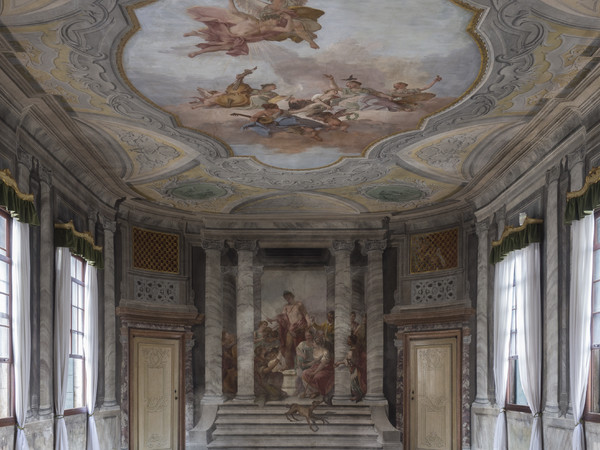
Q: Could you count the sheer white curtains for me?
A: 6